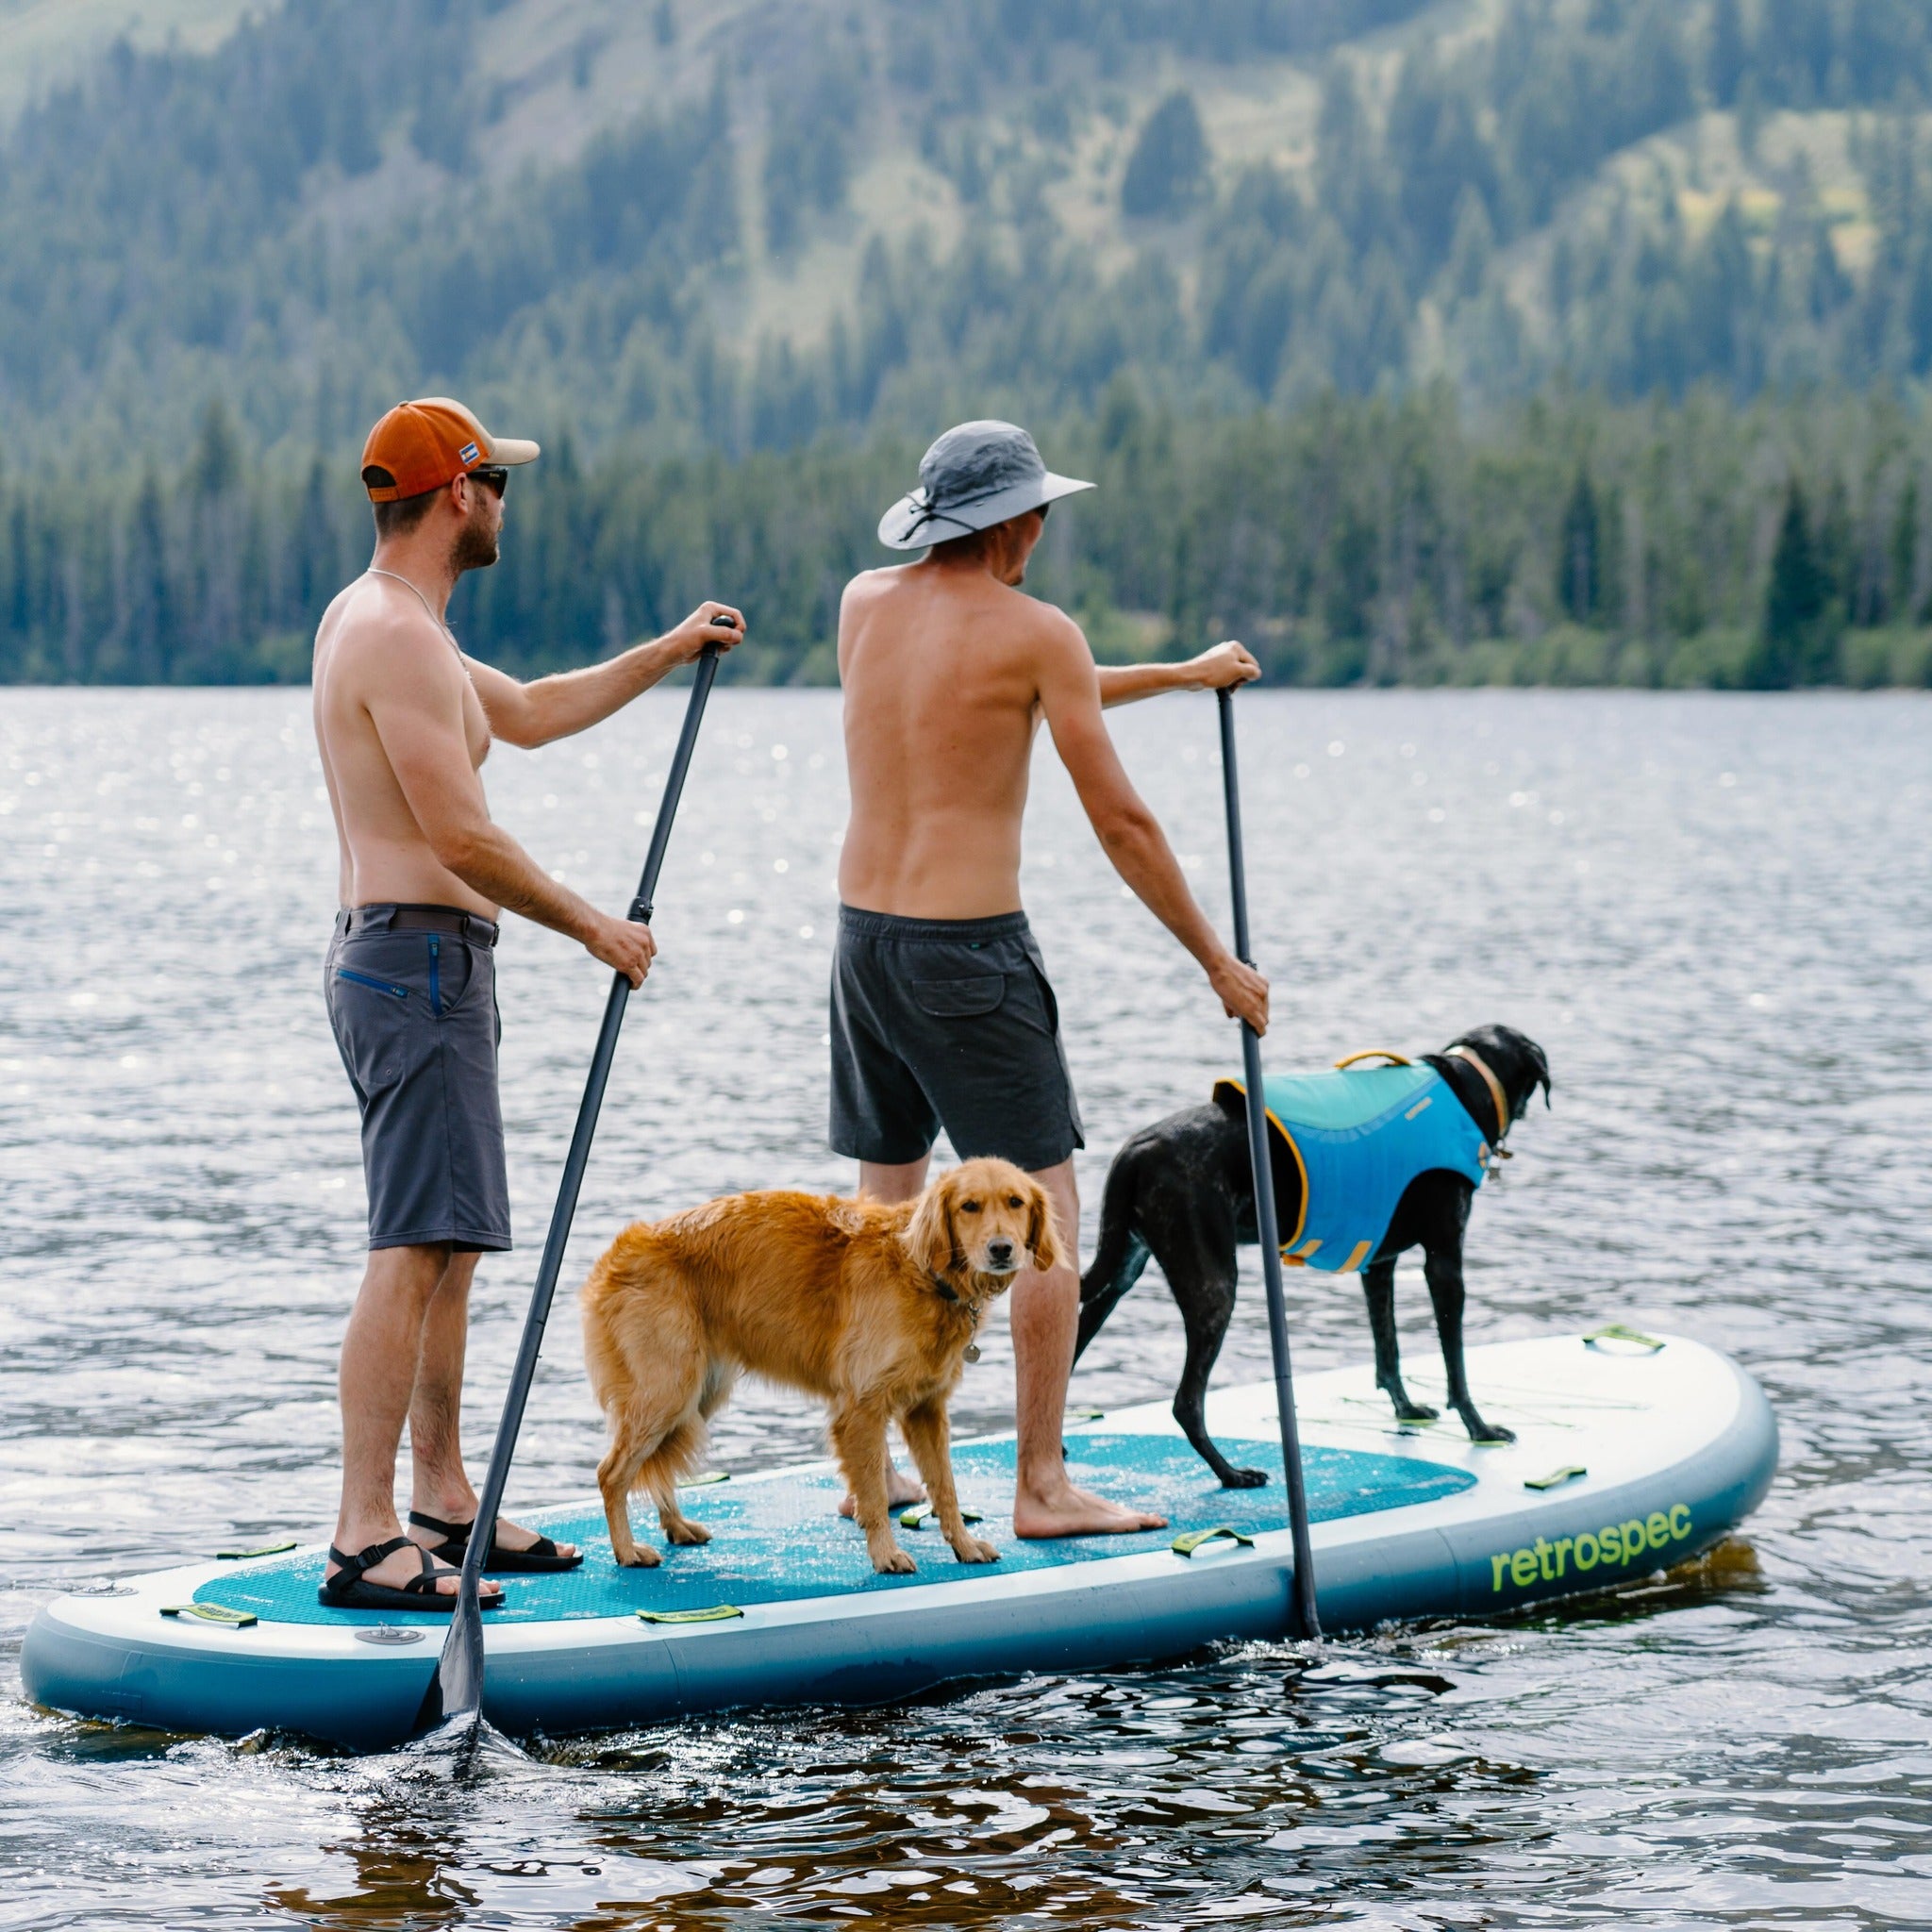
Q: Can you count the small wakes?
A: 2